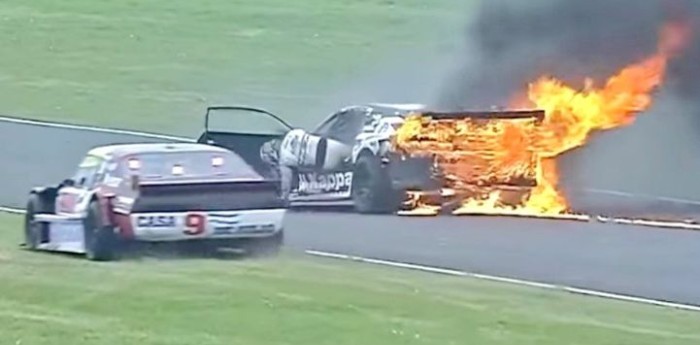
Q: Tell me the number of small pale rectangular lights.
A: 3